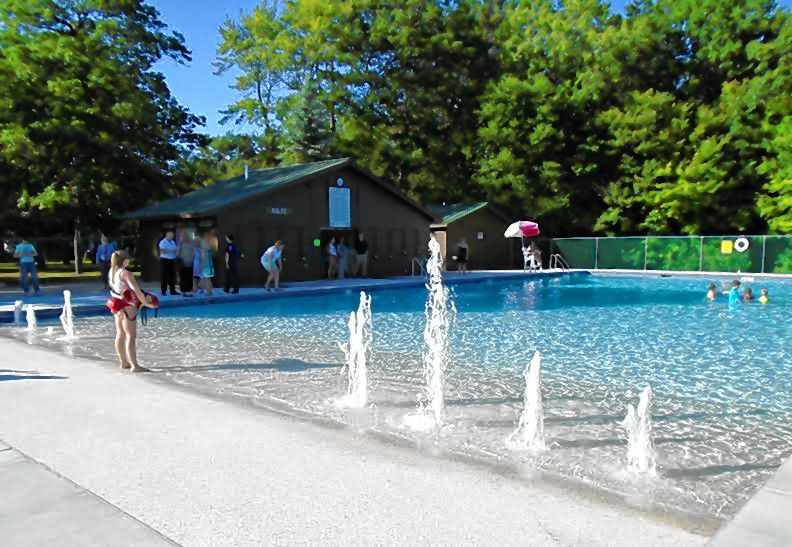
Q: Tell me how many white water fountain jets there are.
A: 7